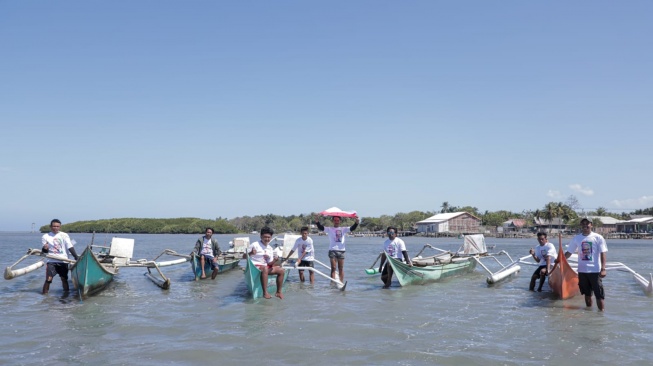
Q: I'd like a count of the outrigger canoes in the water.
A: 5